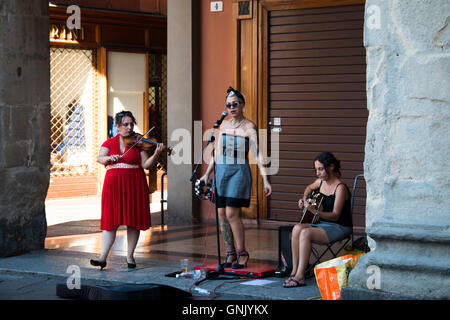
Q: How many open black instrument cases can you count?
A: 1